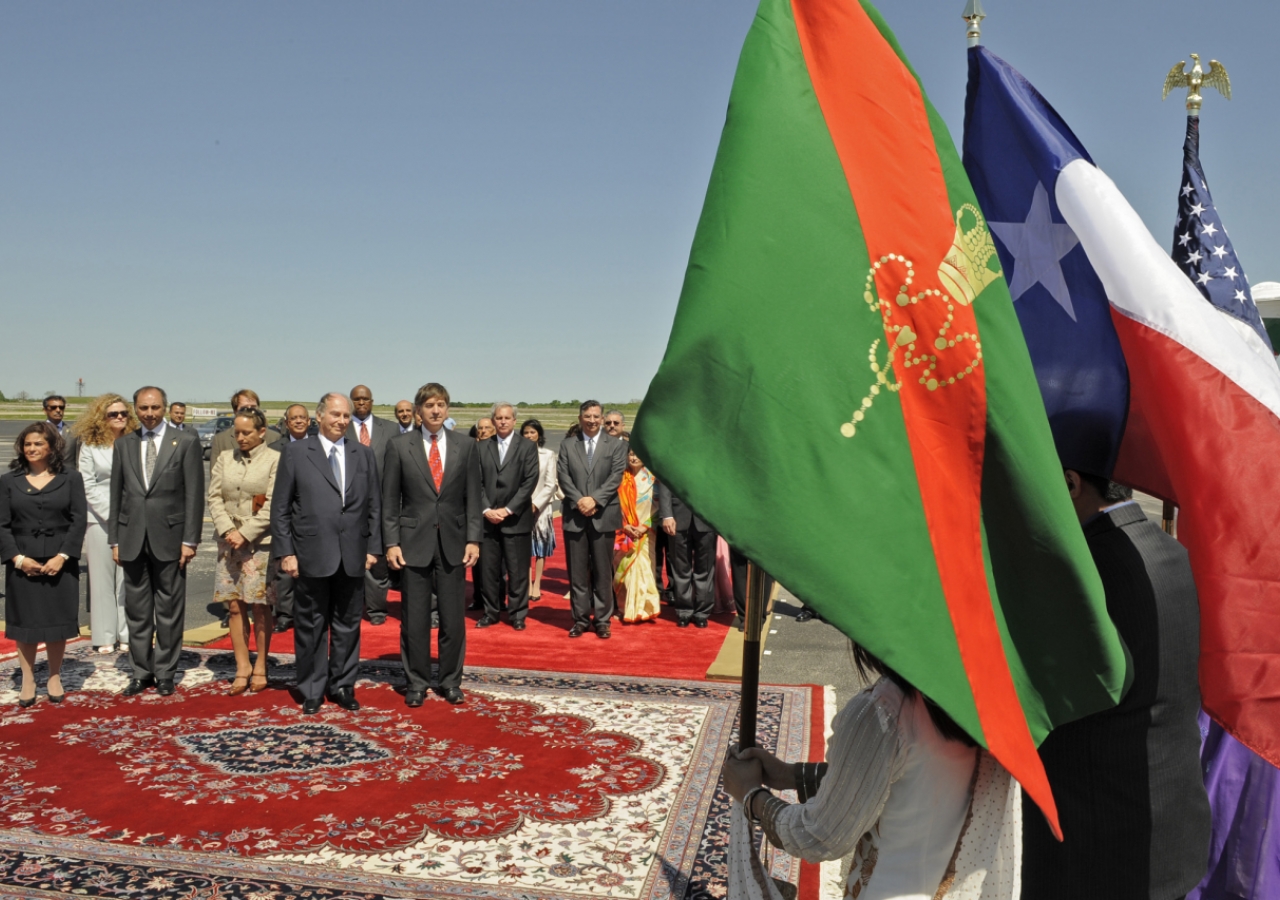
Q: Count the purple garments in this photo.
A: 1